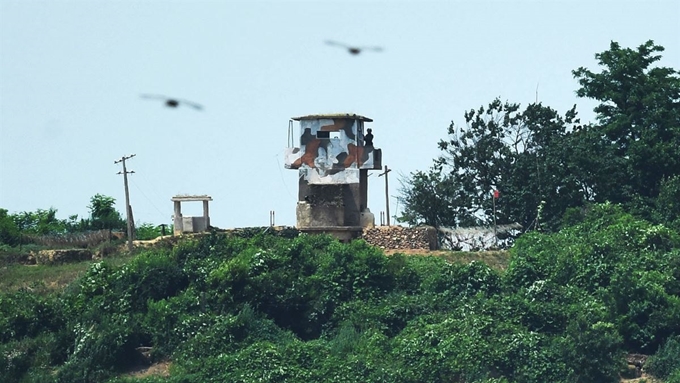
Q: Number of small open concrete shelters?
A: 1